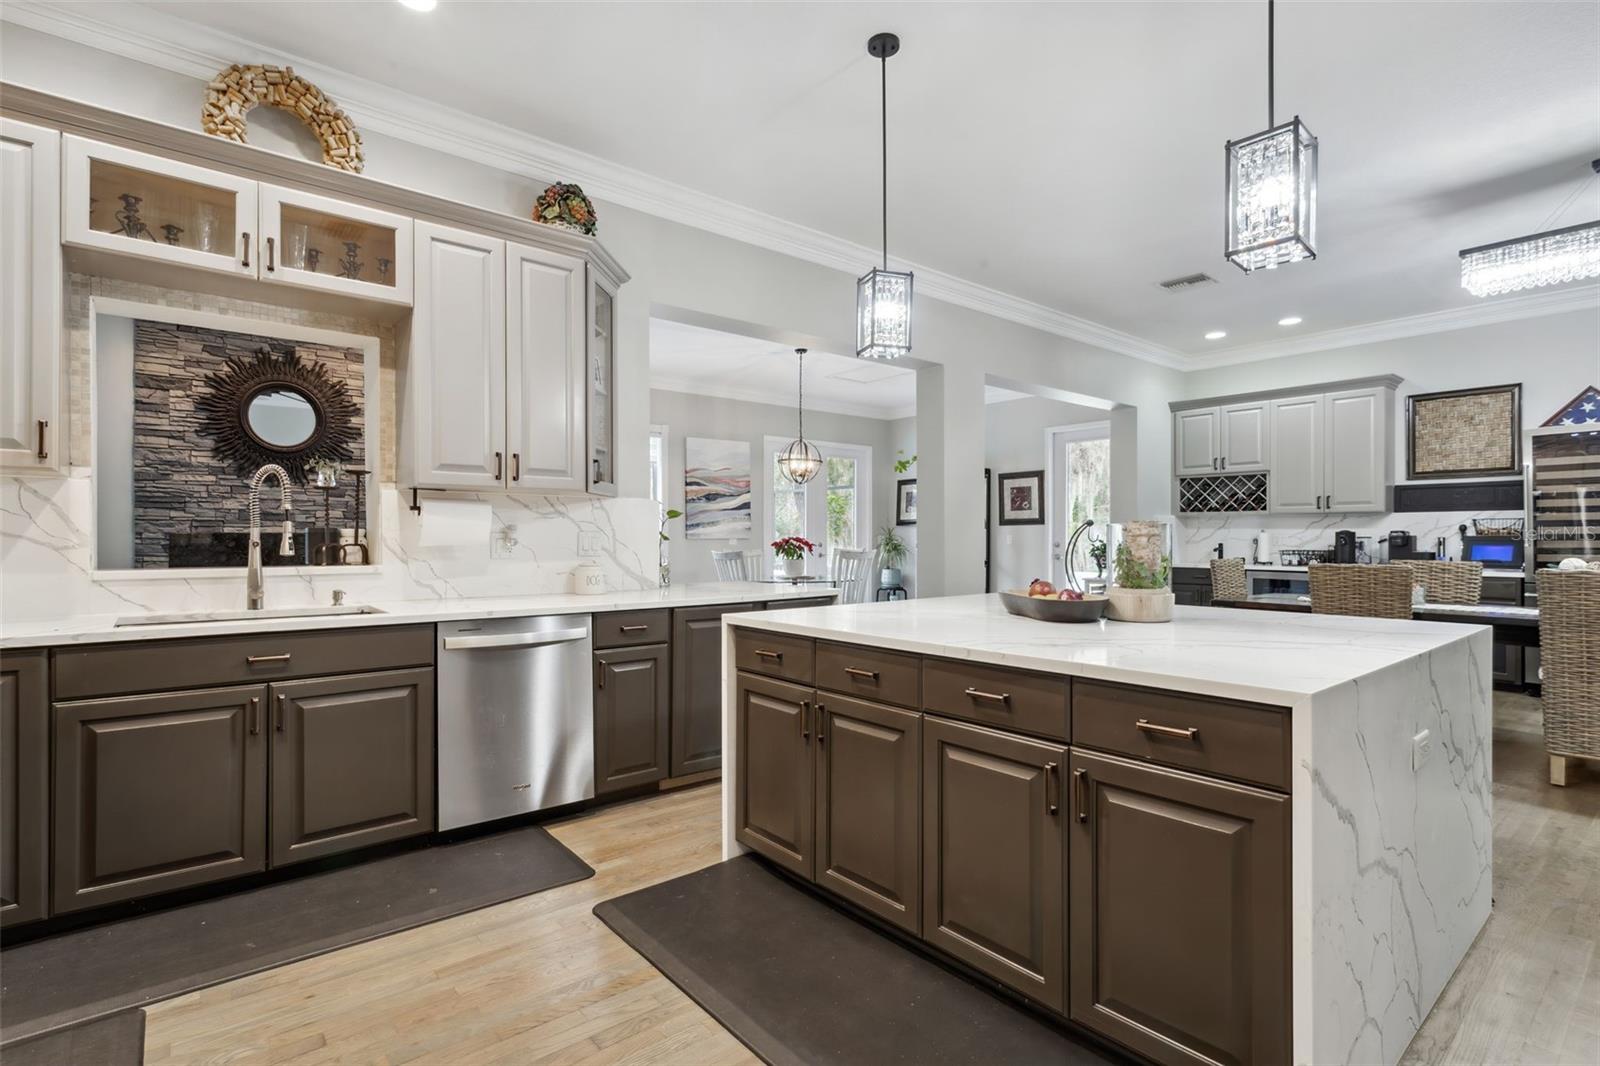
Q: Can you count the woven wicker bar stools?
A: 4